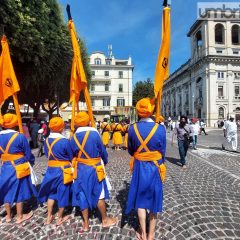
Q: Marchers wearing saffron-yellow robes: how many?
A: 3